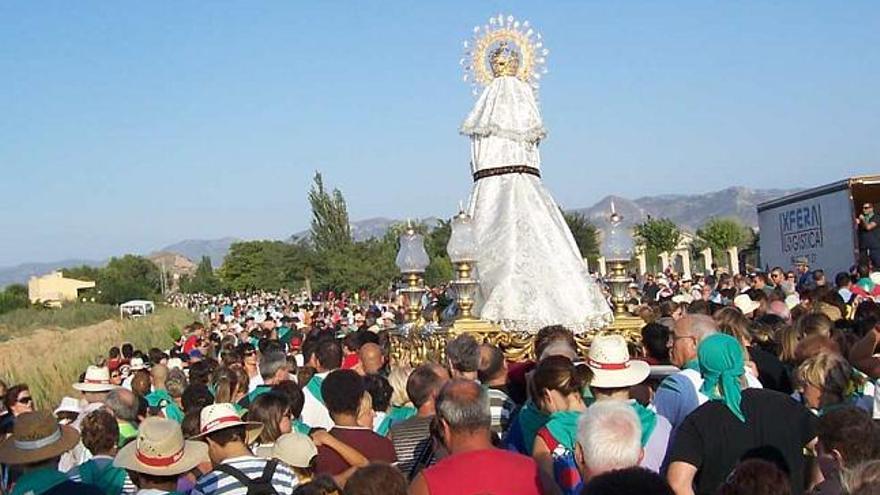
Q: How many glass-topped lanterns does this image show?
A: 3